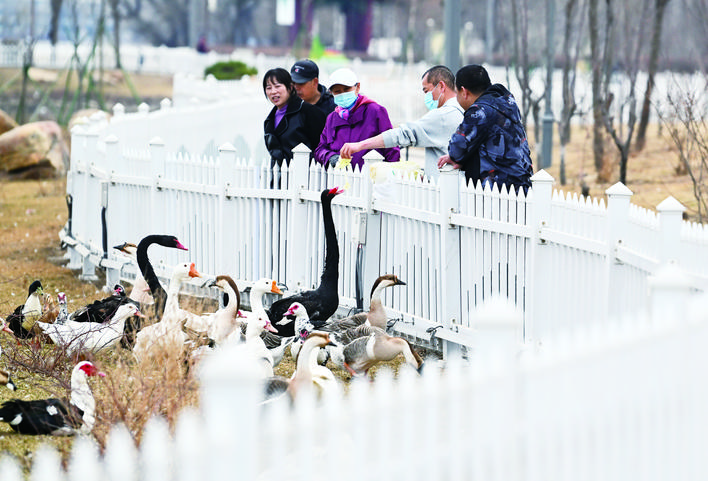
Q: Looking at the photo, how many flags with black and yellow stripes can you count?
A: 0